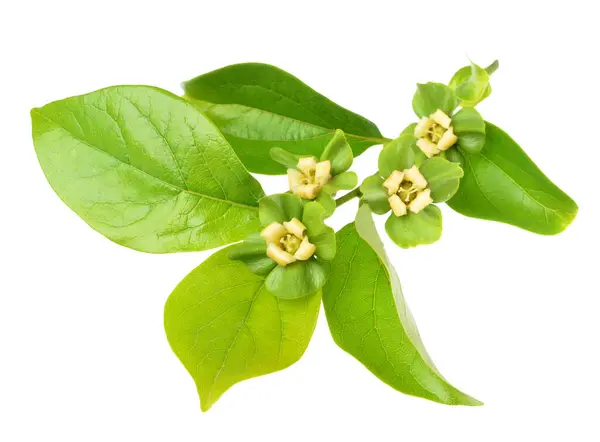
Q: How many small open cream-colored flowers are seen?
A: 4